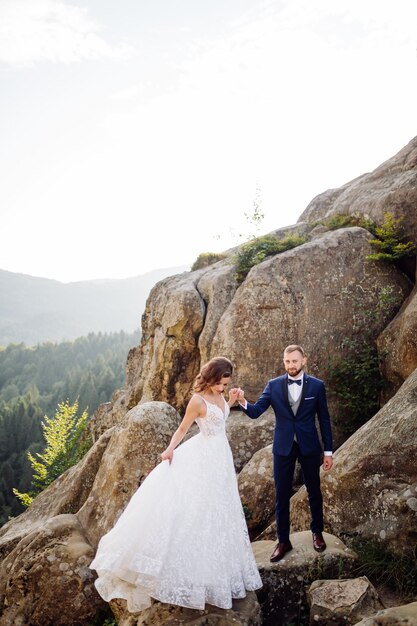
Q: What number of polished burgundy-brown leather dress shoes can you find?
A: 2